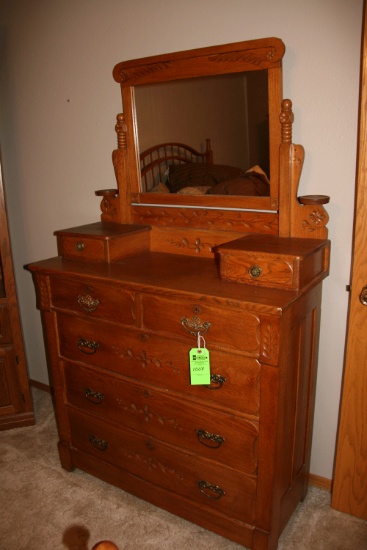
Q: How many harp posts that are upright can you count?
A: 2